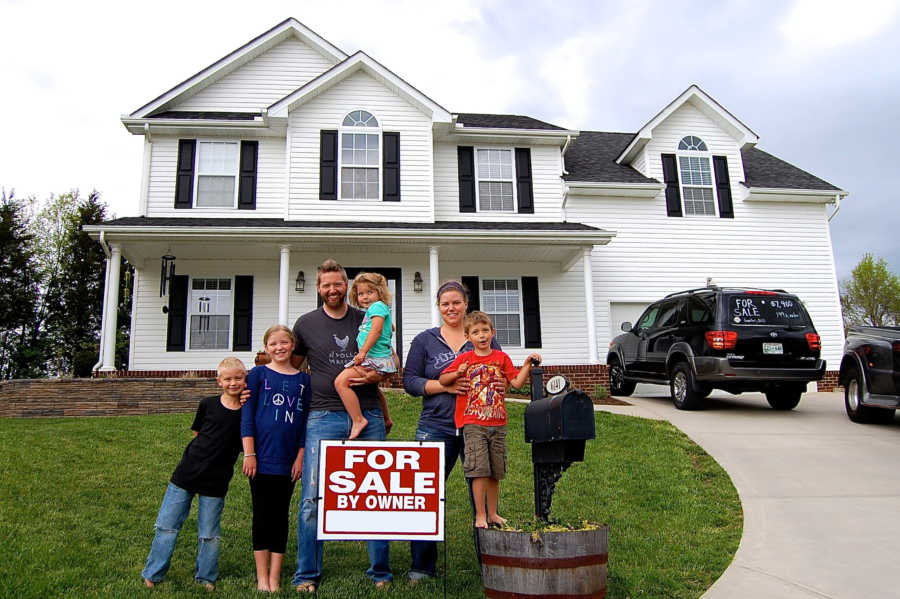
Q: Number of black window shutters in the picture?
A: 12